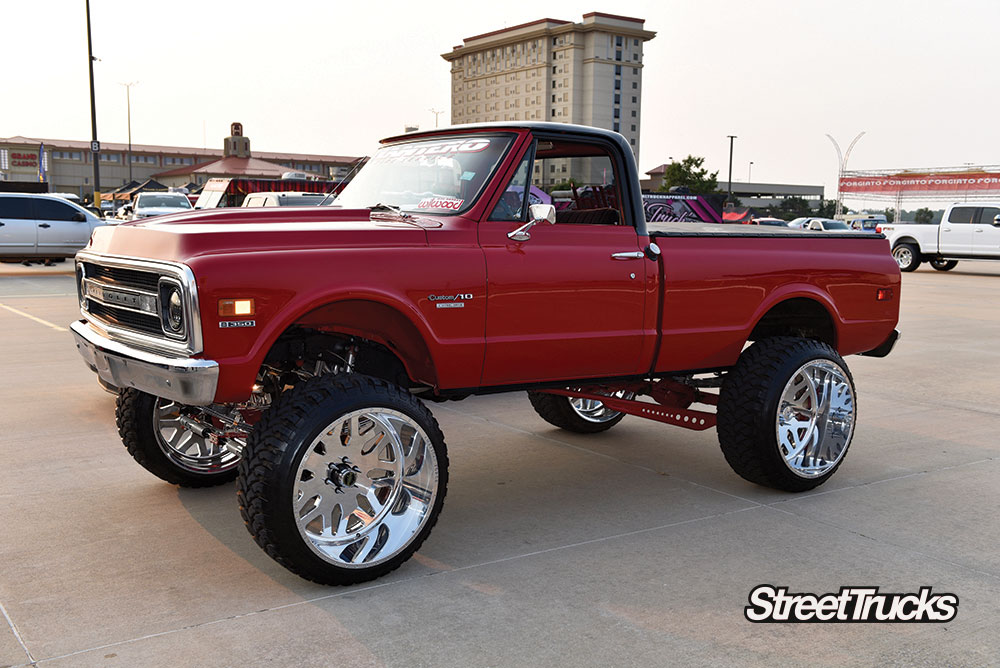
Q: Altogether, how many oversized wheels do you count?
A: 4